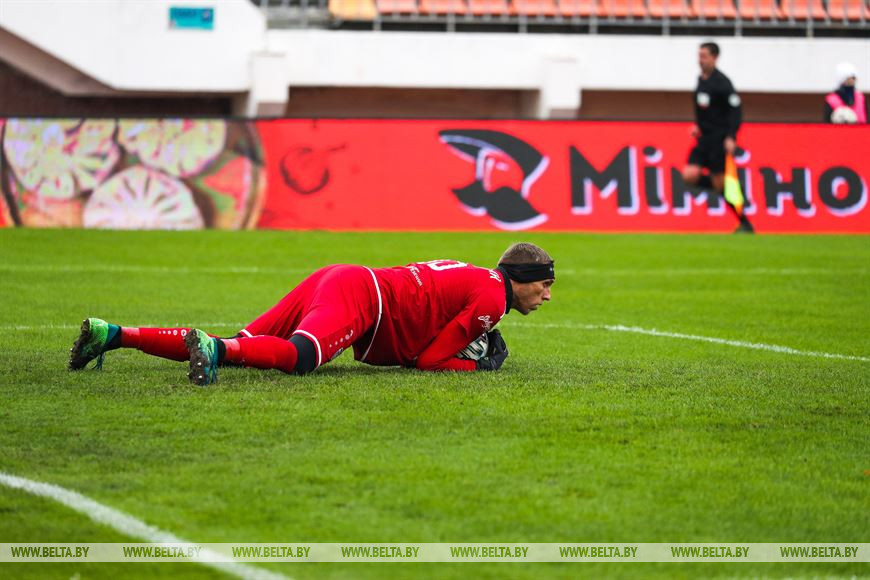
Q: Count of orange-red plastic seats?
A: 11